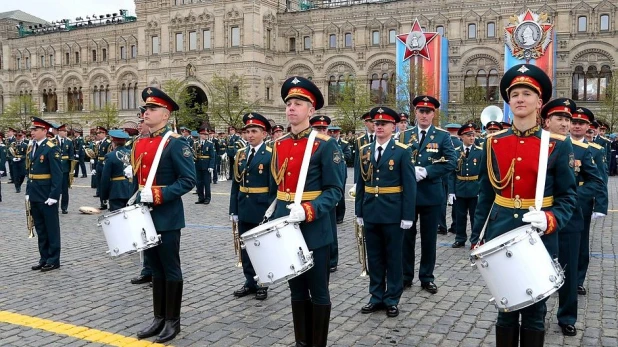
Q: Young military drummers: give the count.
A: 3